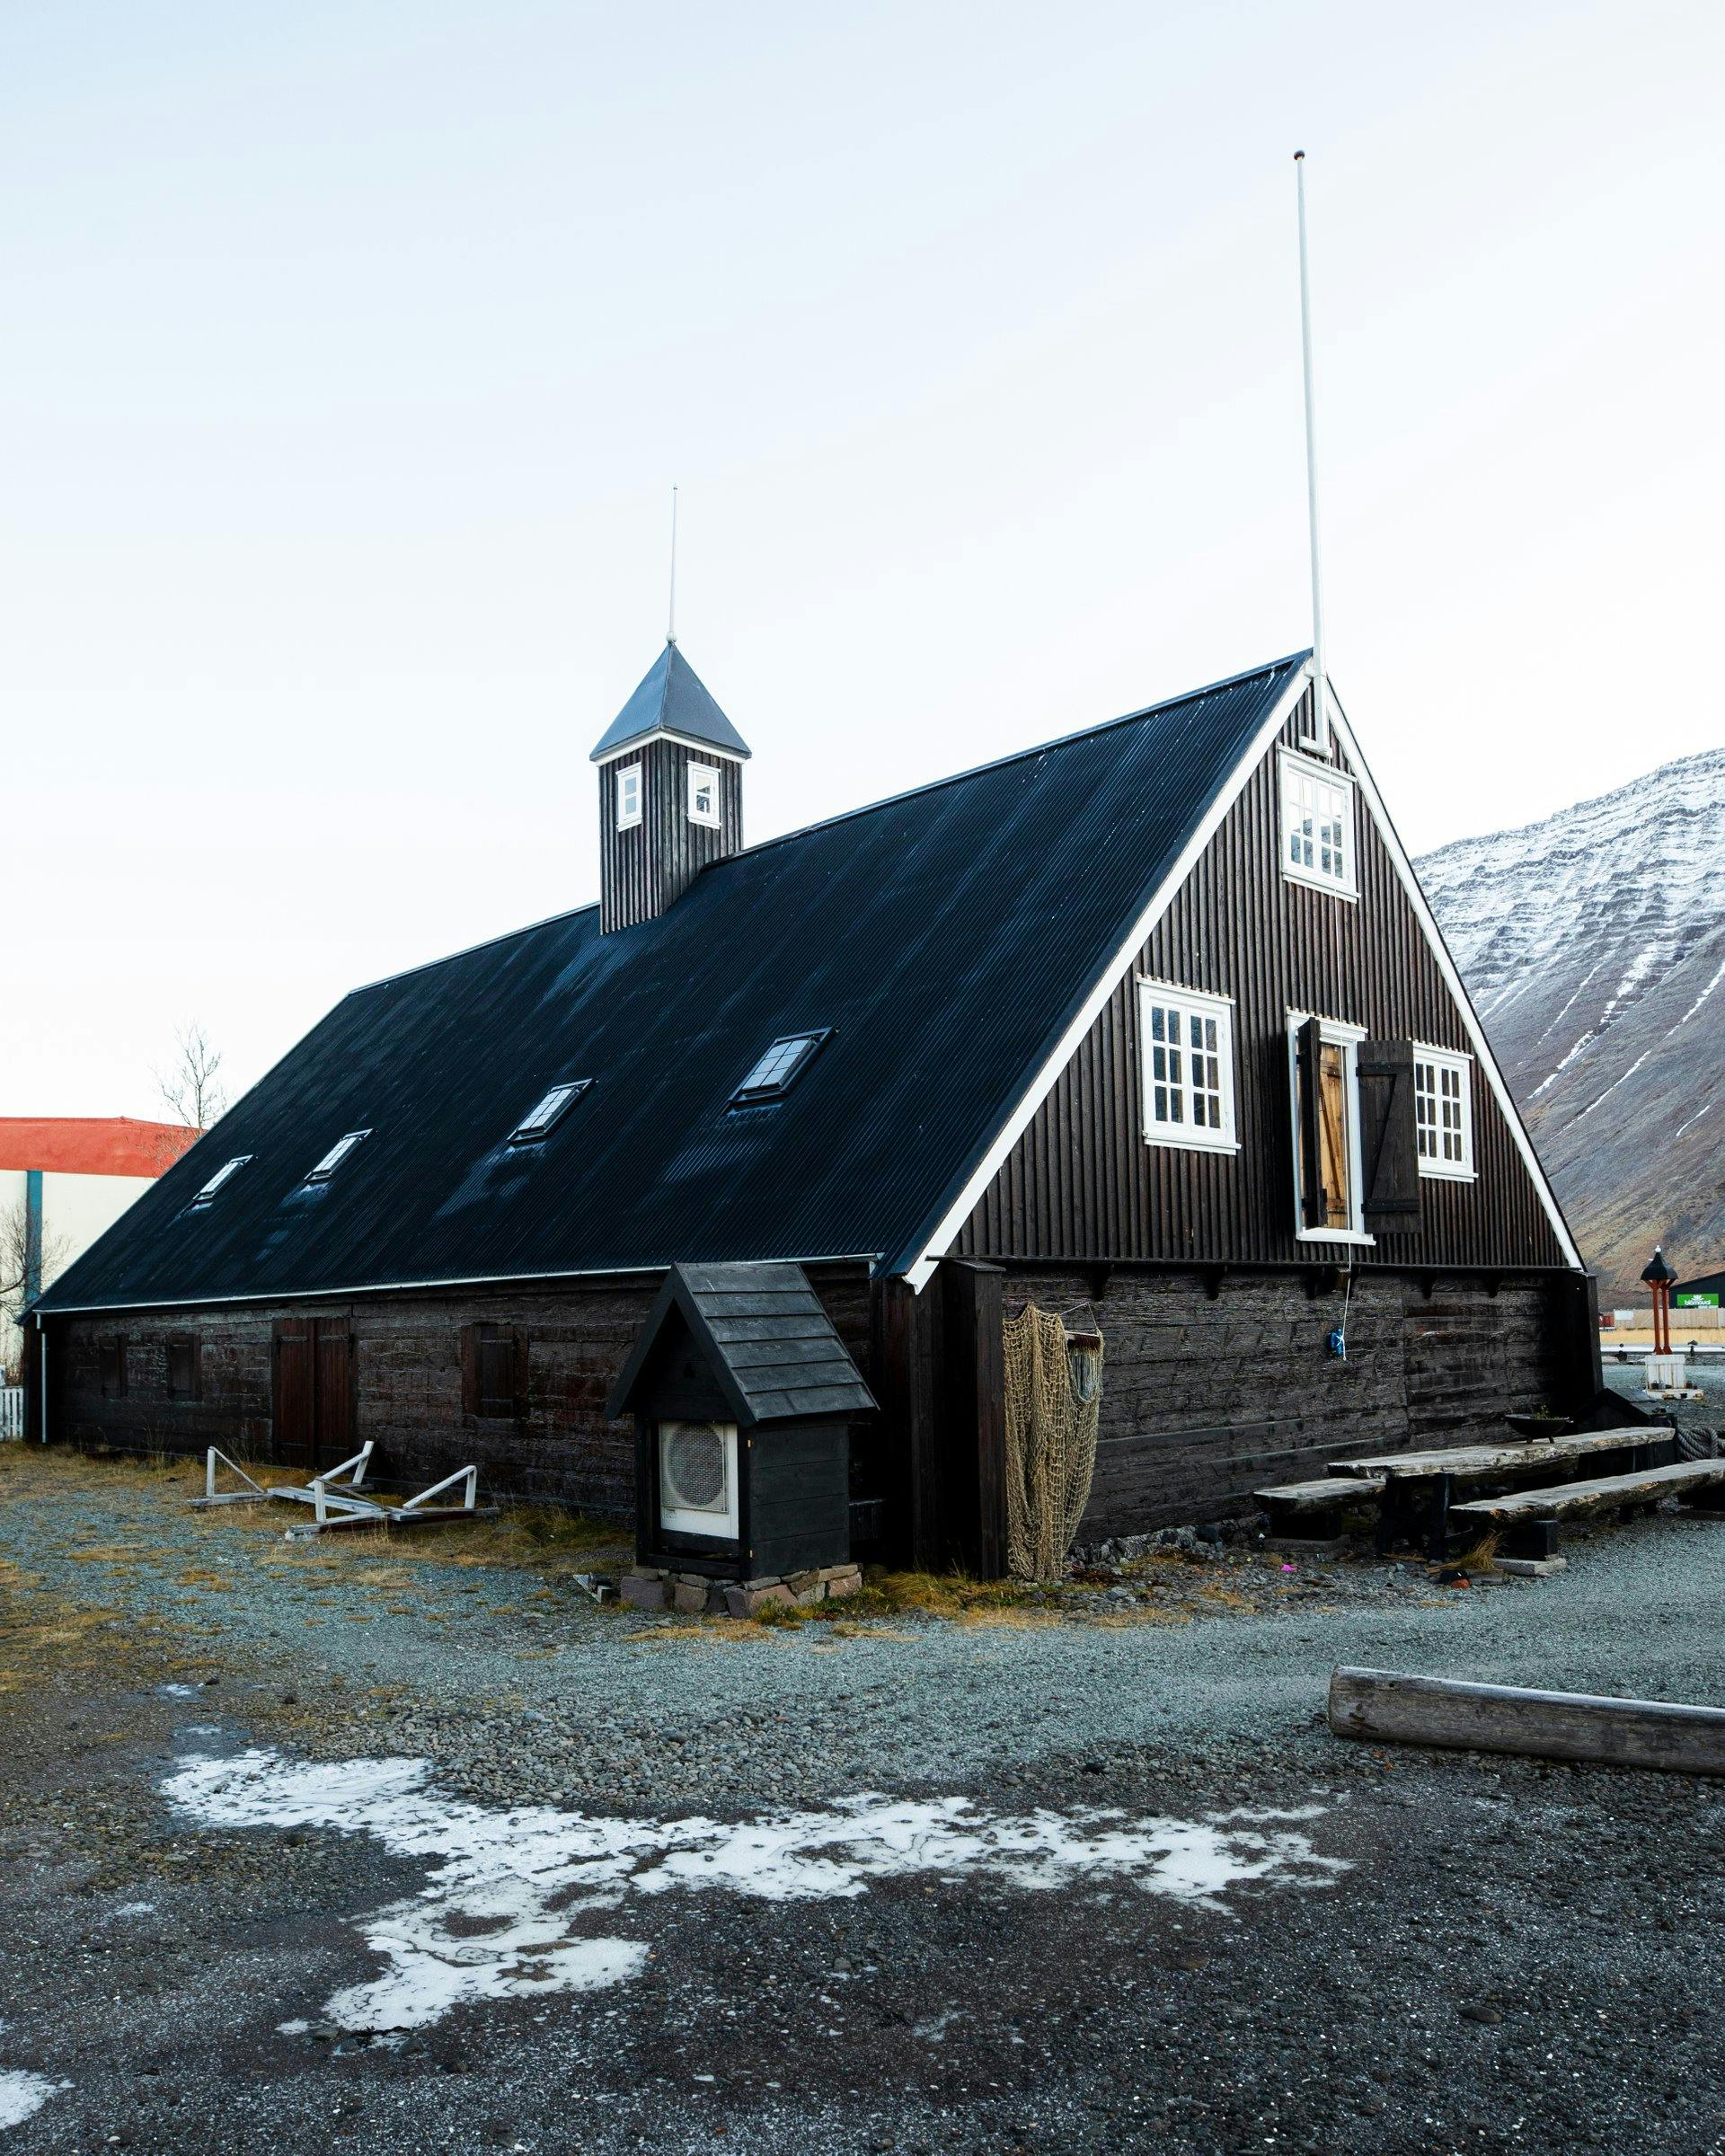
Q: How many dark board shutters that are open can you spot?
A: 2